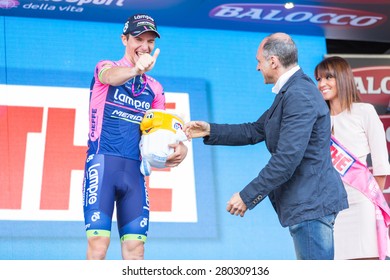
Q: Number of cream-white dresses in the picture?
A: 1